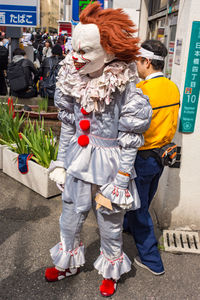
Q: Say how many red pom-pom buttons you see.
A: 3